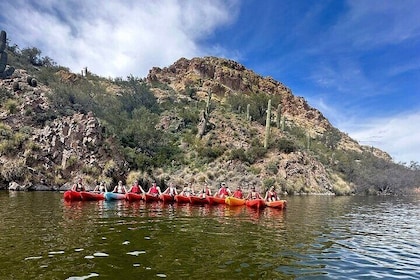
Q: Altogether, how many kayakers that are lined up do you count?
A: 12